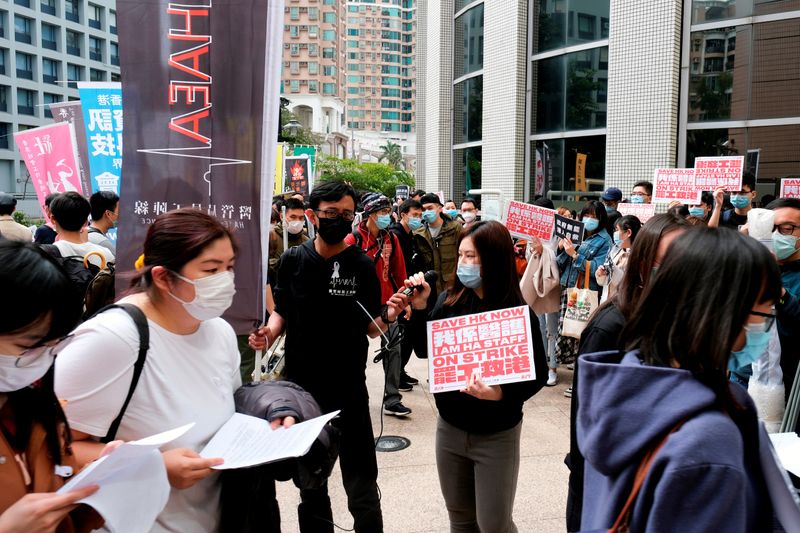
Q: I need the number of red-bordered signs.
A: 6